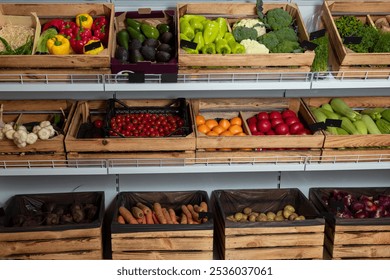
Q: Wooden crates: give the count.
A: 11